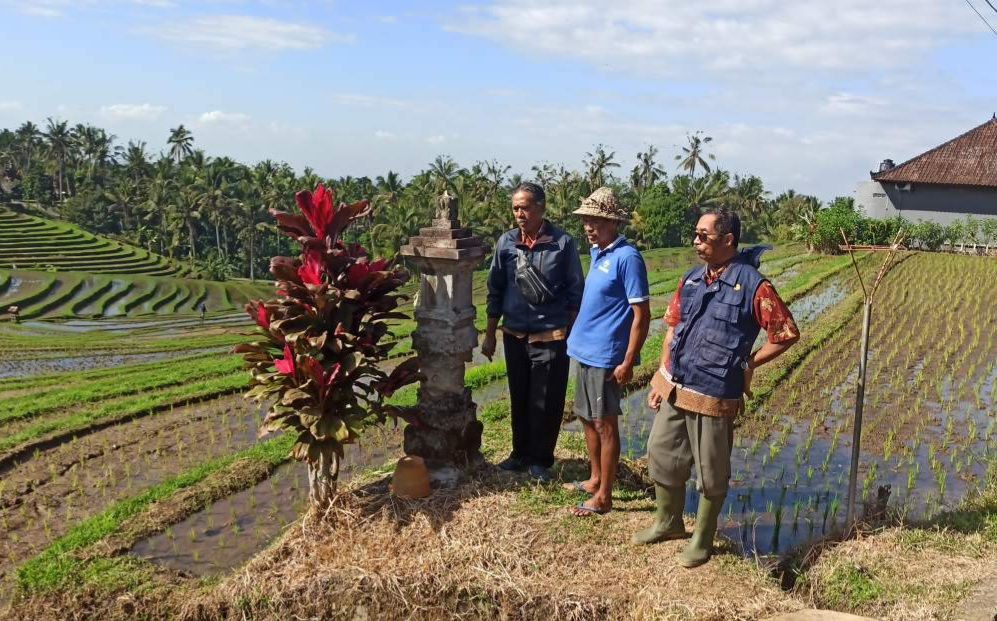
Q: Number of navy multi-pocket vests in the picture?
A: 1